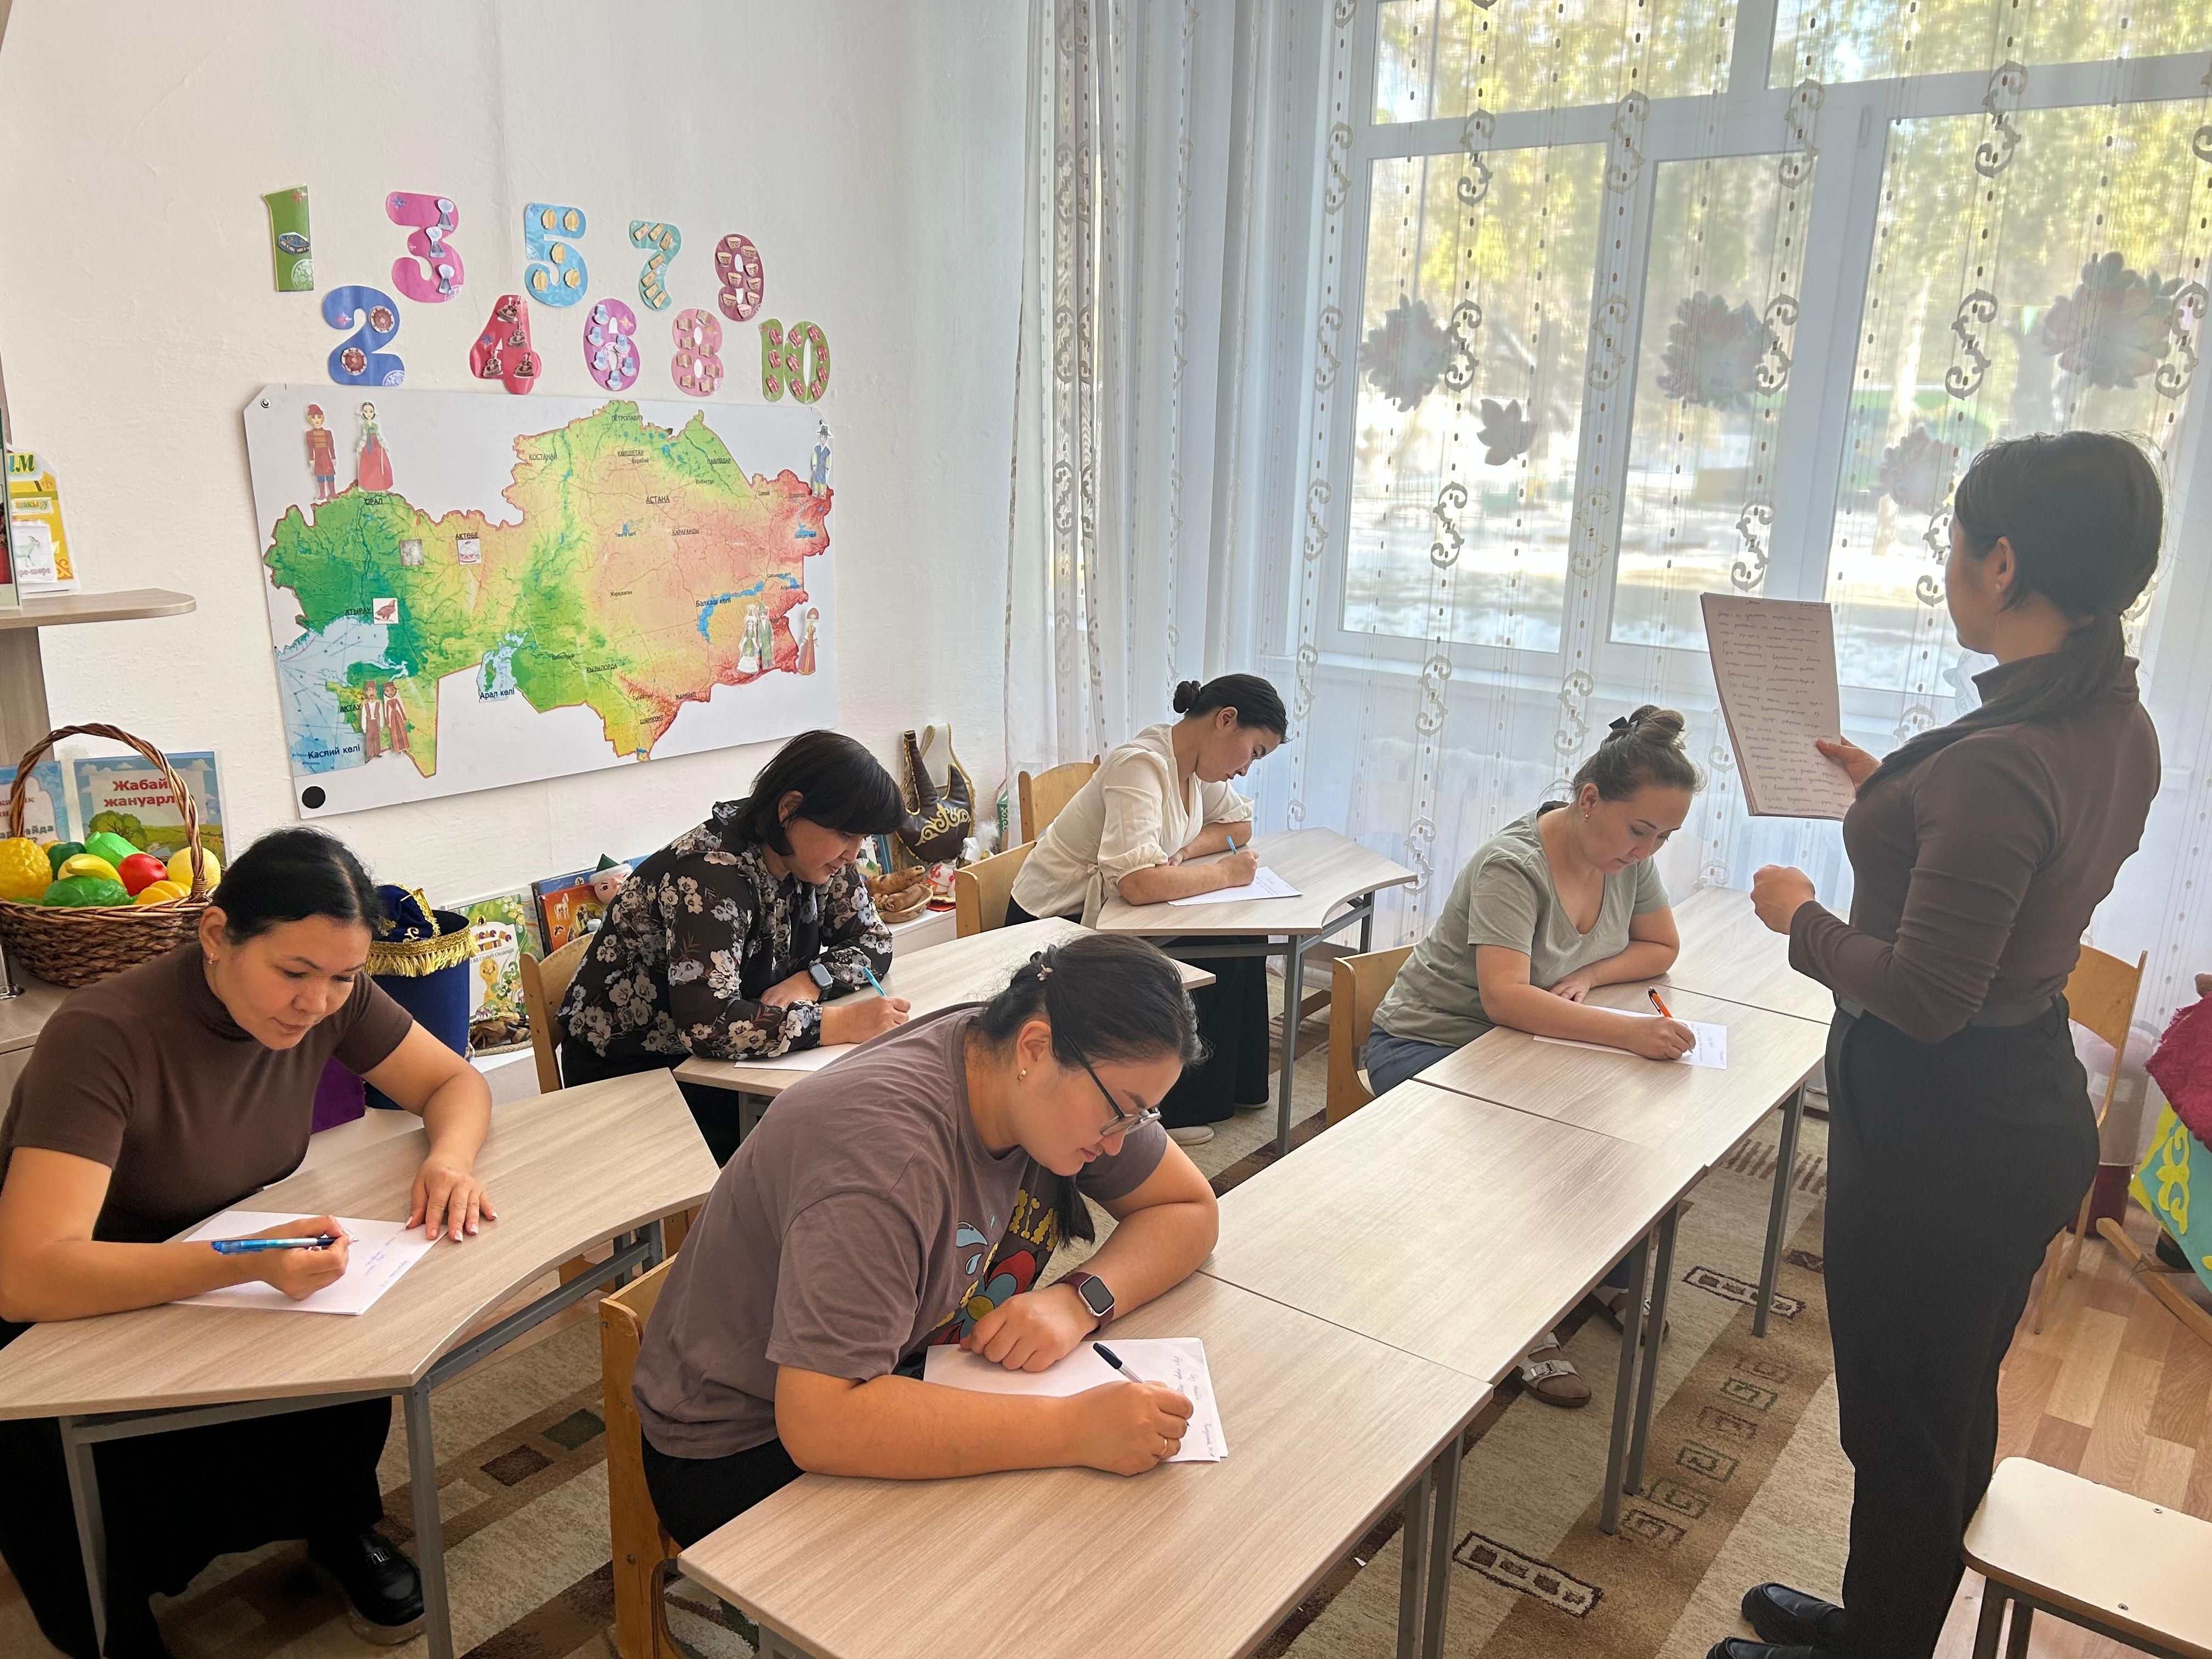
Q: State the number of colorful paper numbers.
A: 10